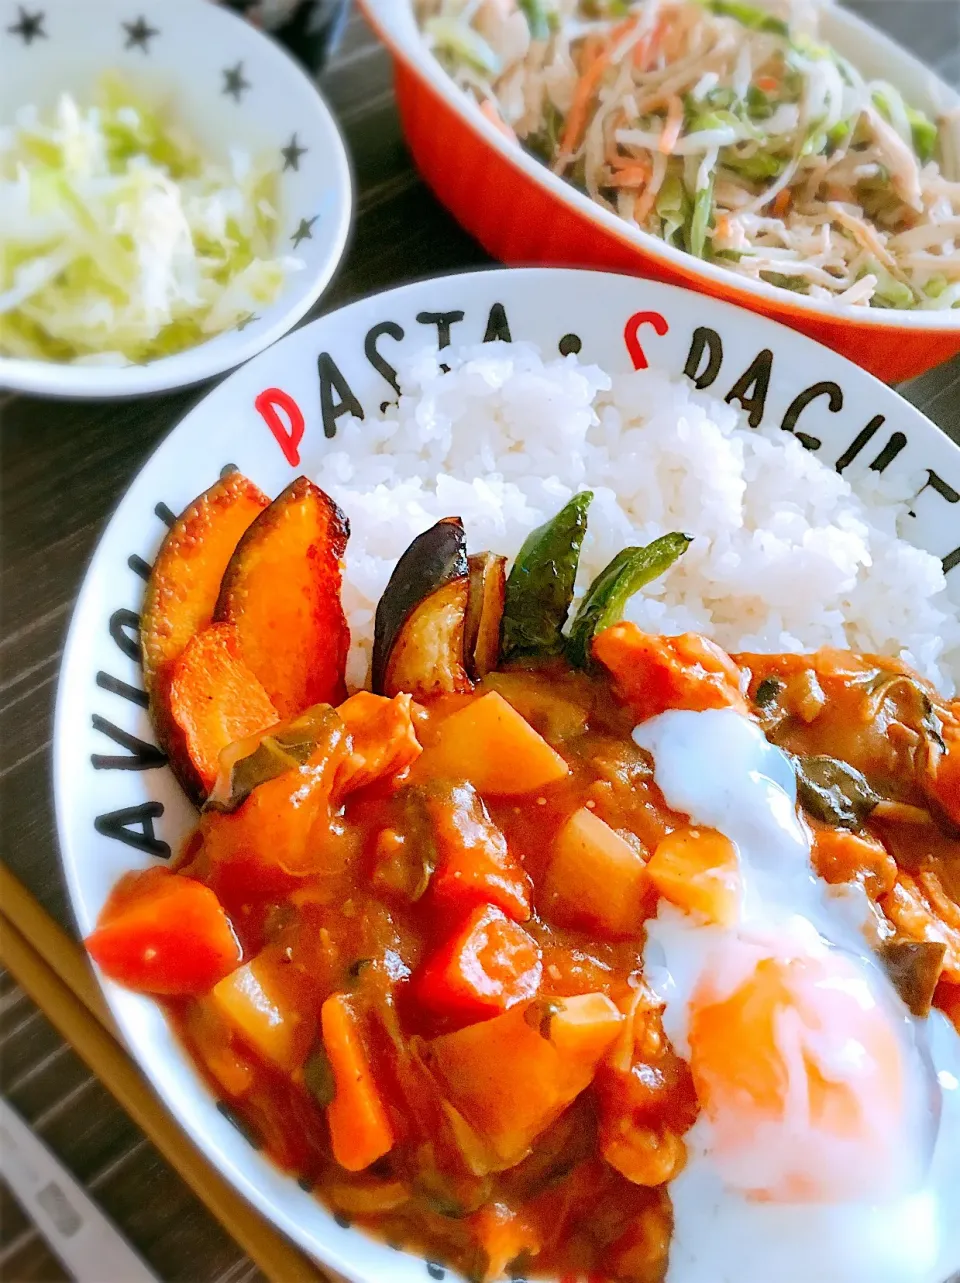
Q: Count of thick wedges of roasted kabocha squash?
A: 3